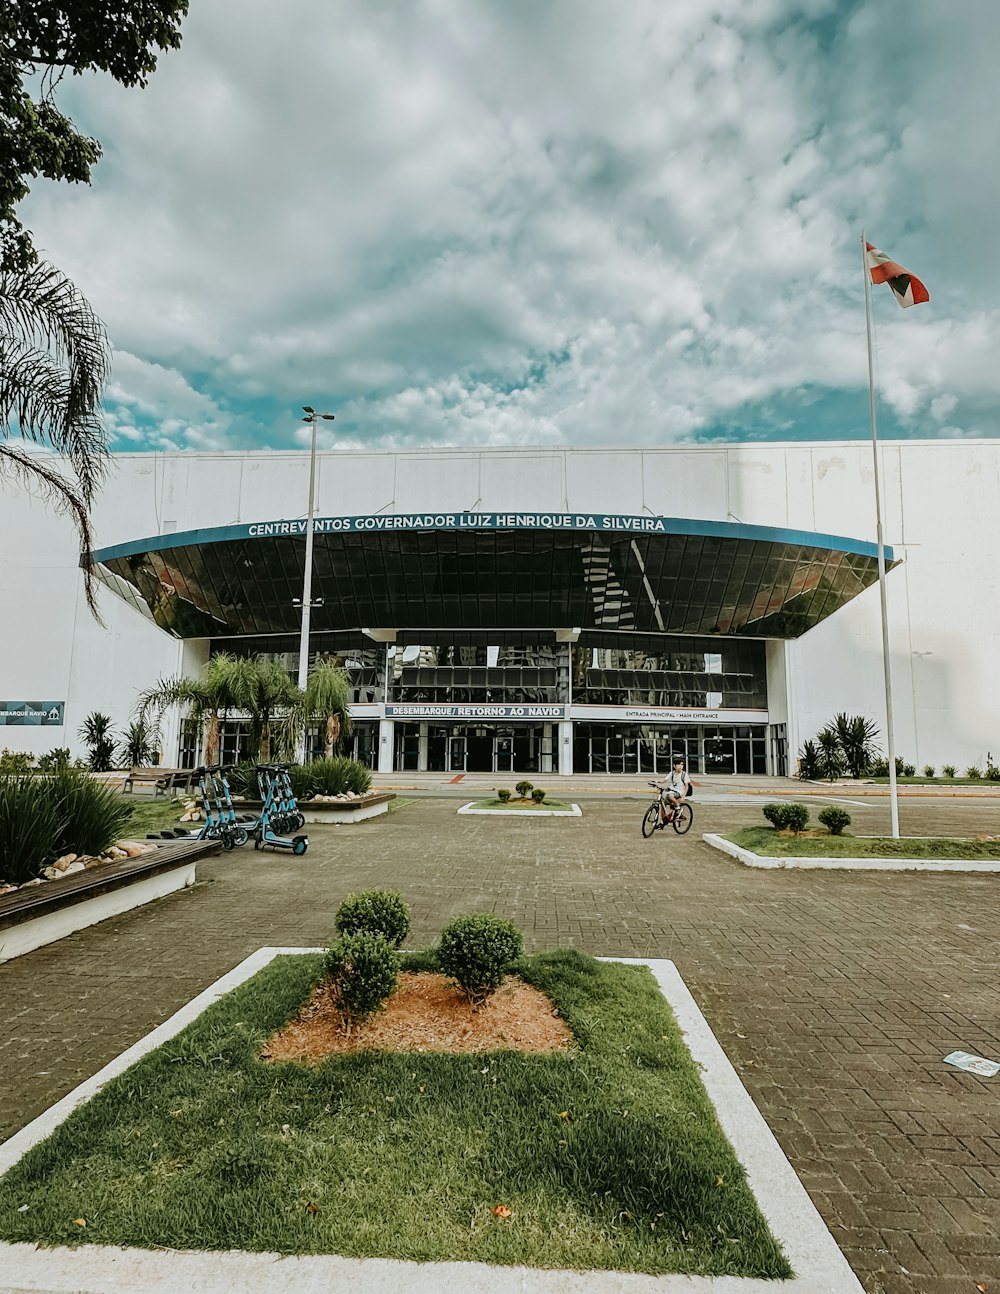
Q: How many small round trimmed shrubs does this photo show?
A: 9